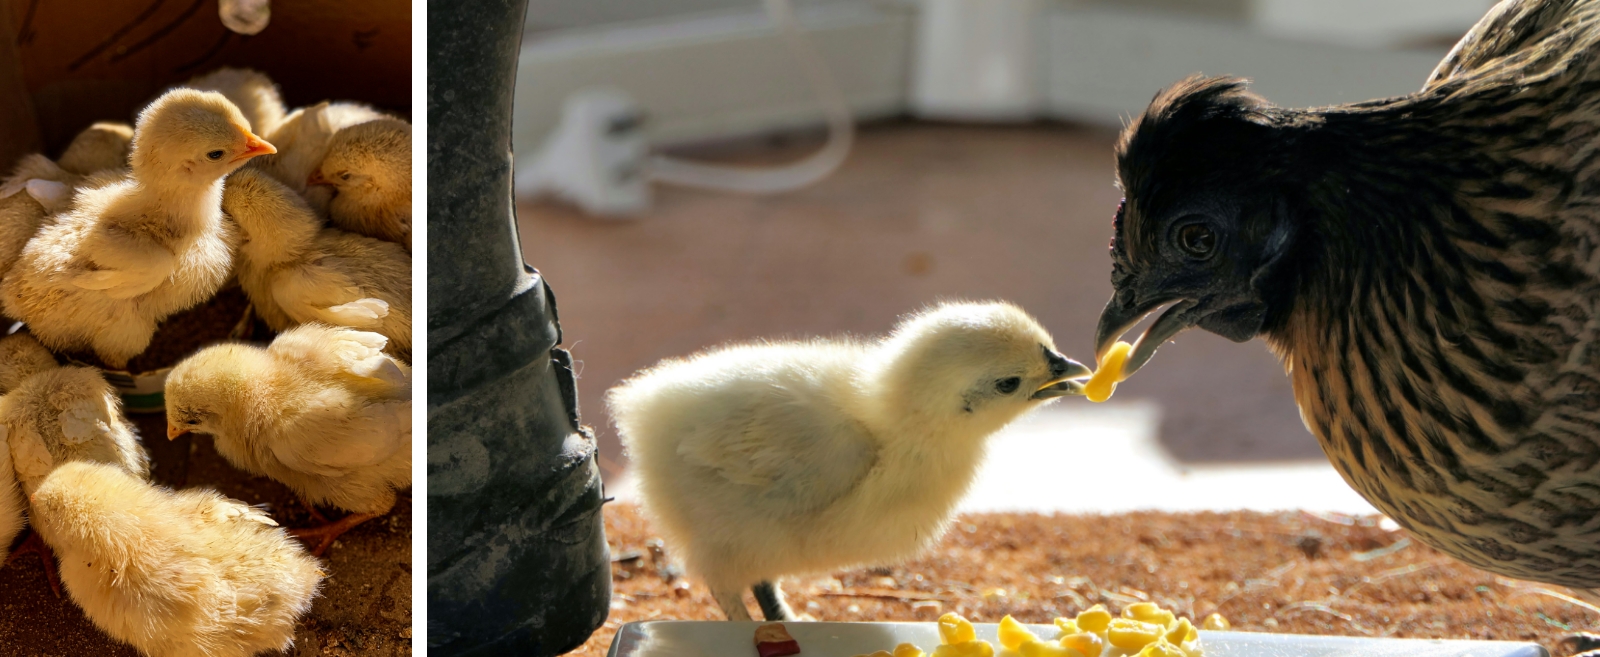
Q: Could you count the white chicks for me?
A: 1